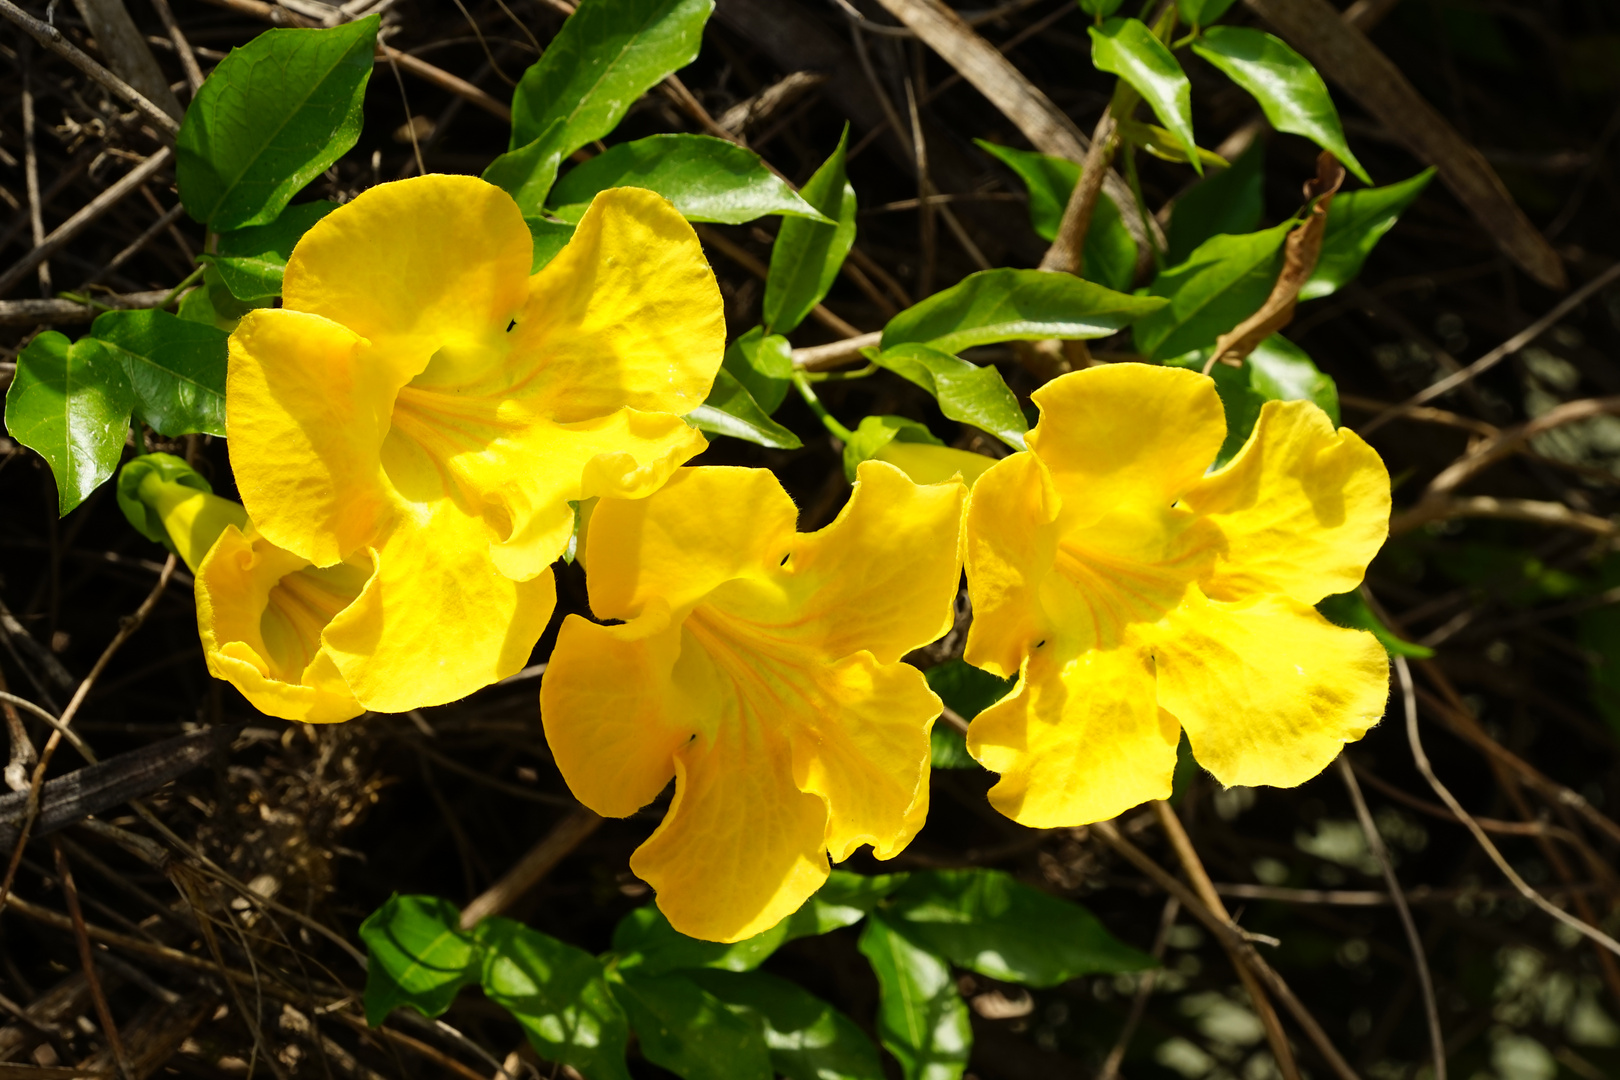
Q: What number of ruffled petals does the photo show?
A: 15